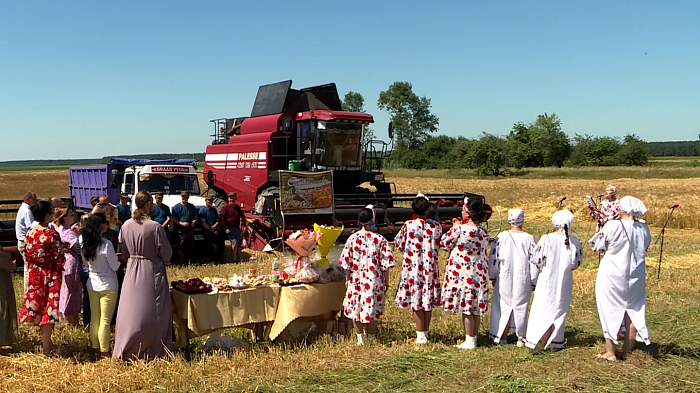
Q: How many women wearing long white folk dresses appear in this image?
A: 3